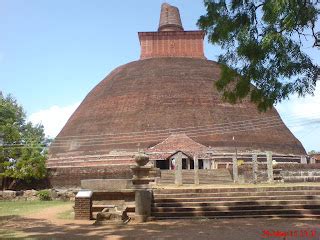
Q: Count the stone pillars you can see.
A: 5